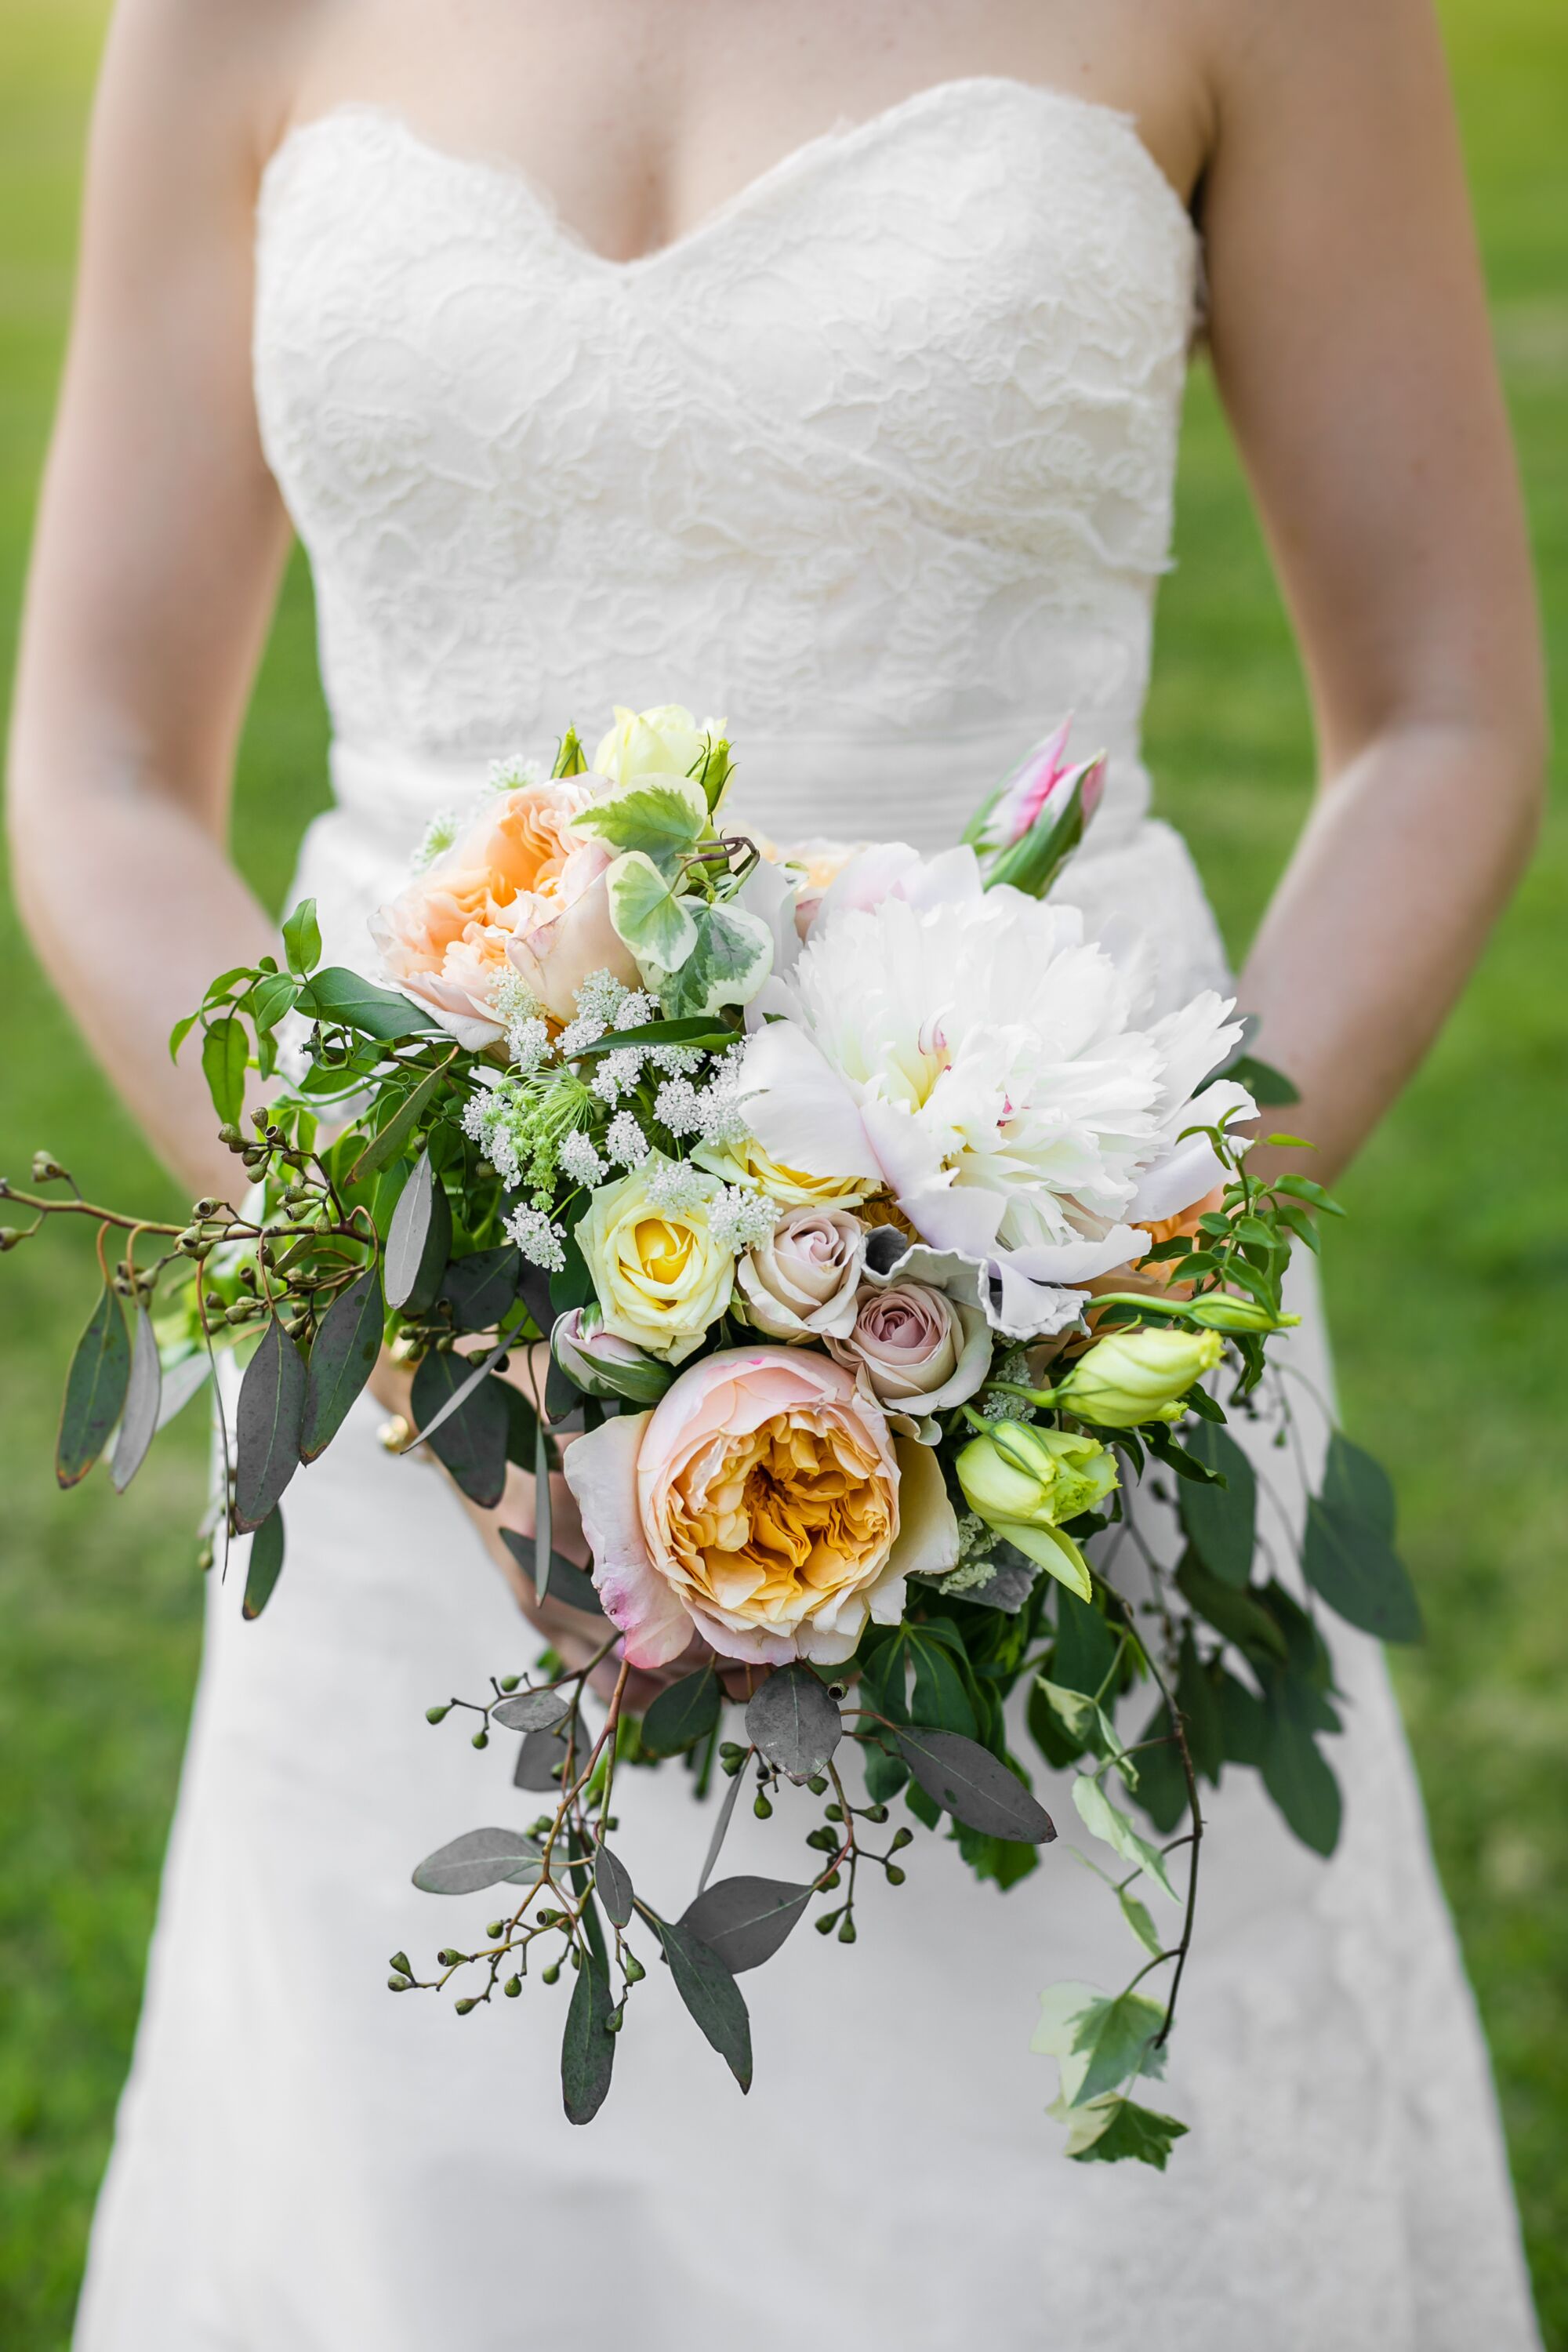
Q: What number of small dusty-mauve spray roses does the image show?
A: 2